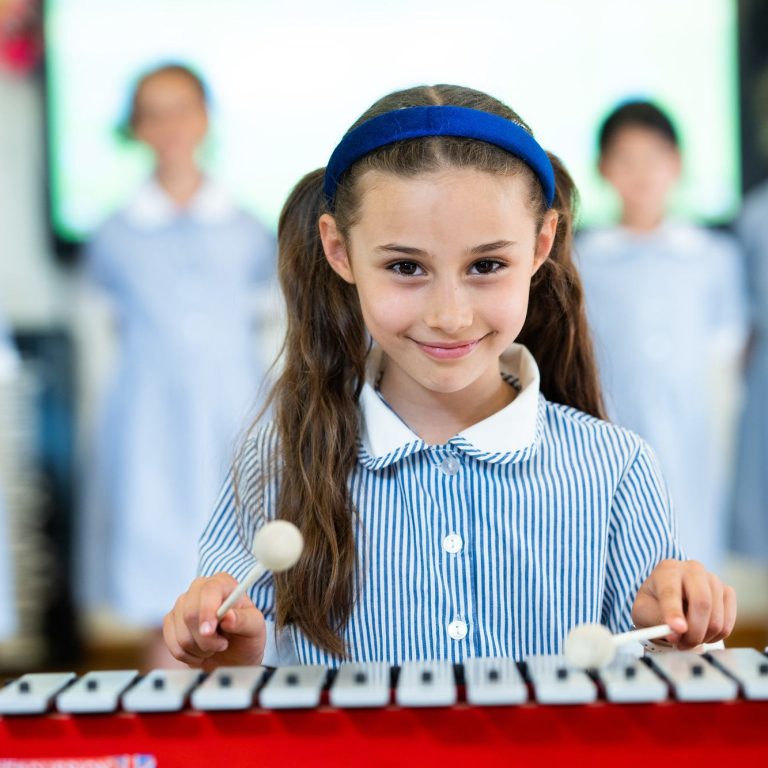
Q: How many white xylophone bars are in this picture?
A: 12